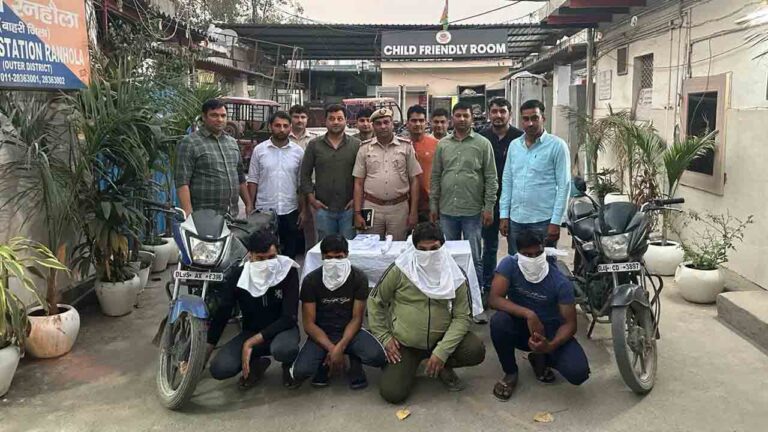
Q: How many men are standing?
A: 11